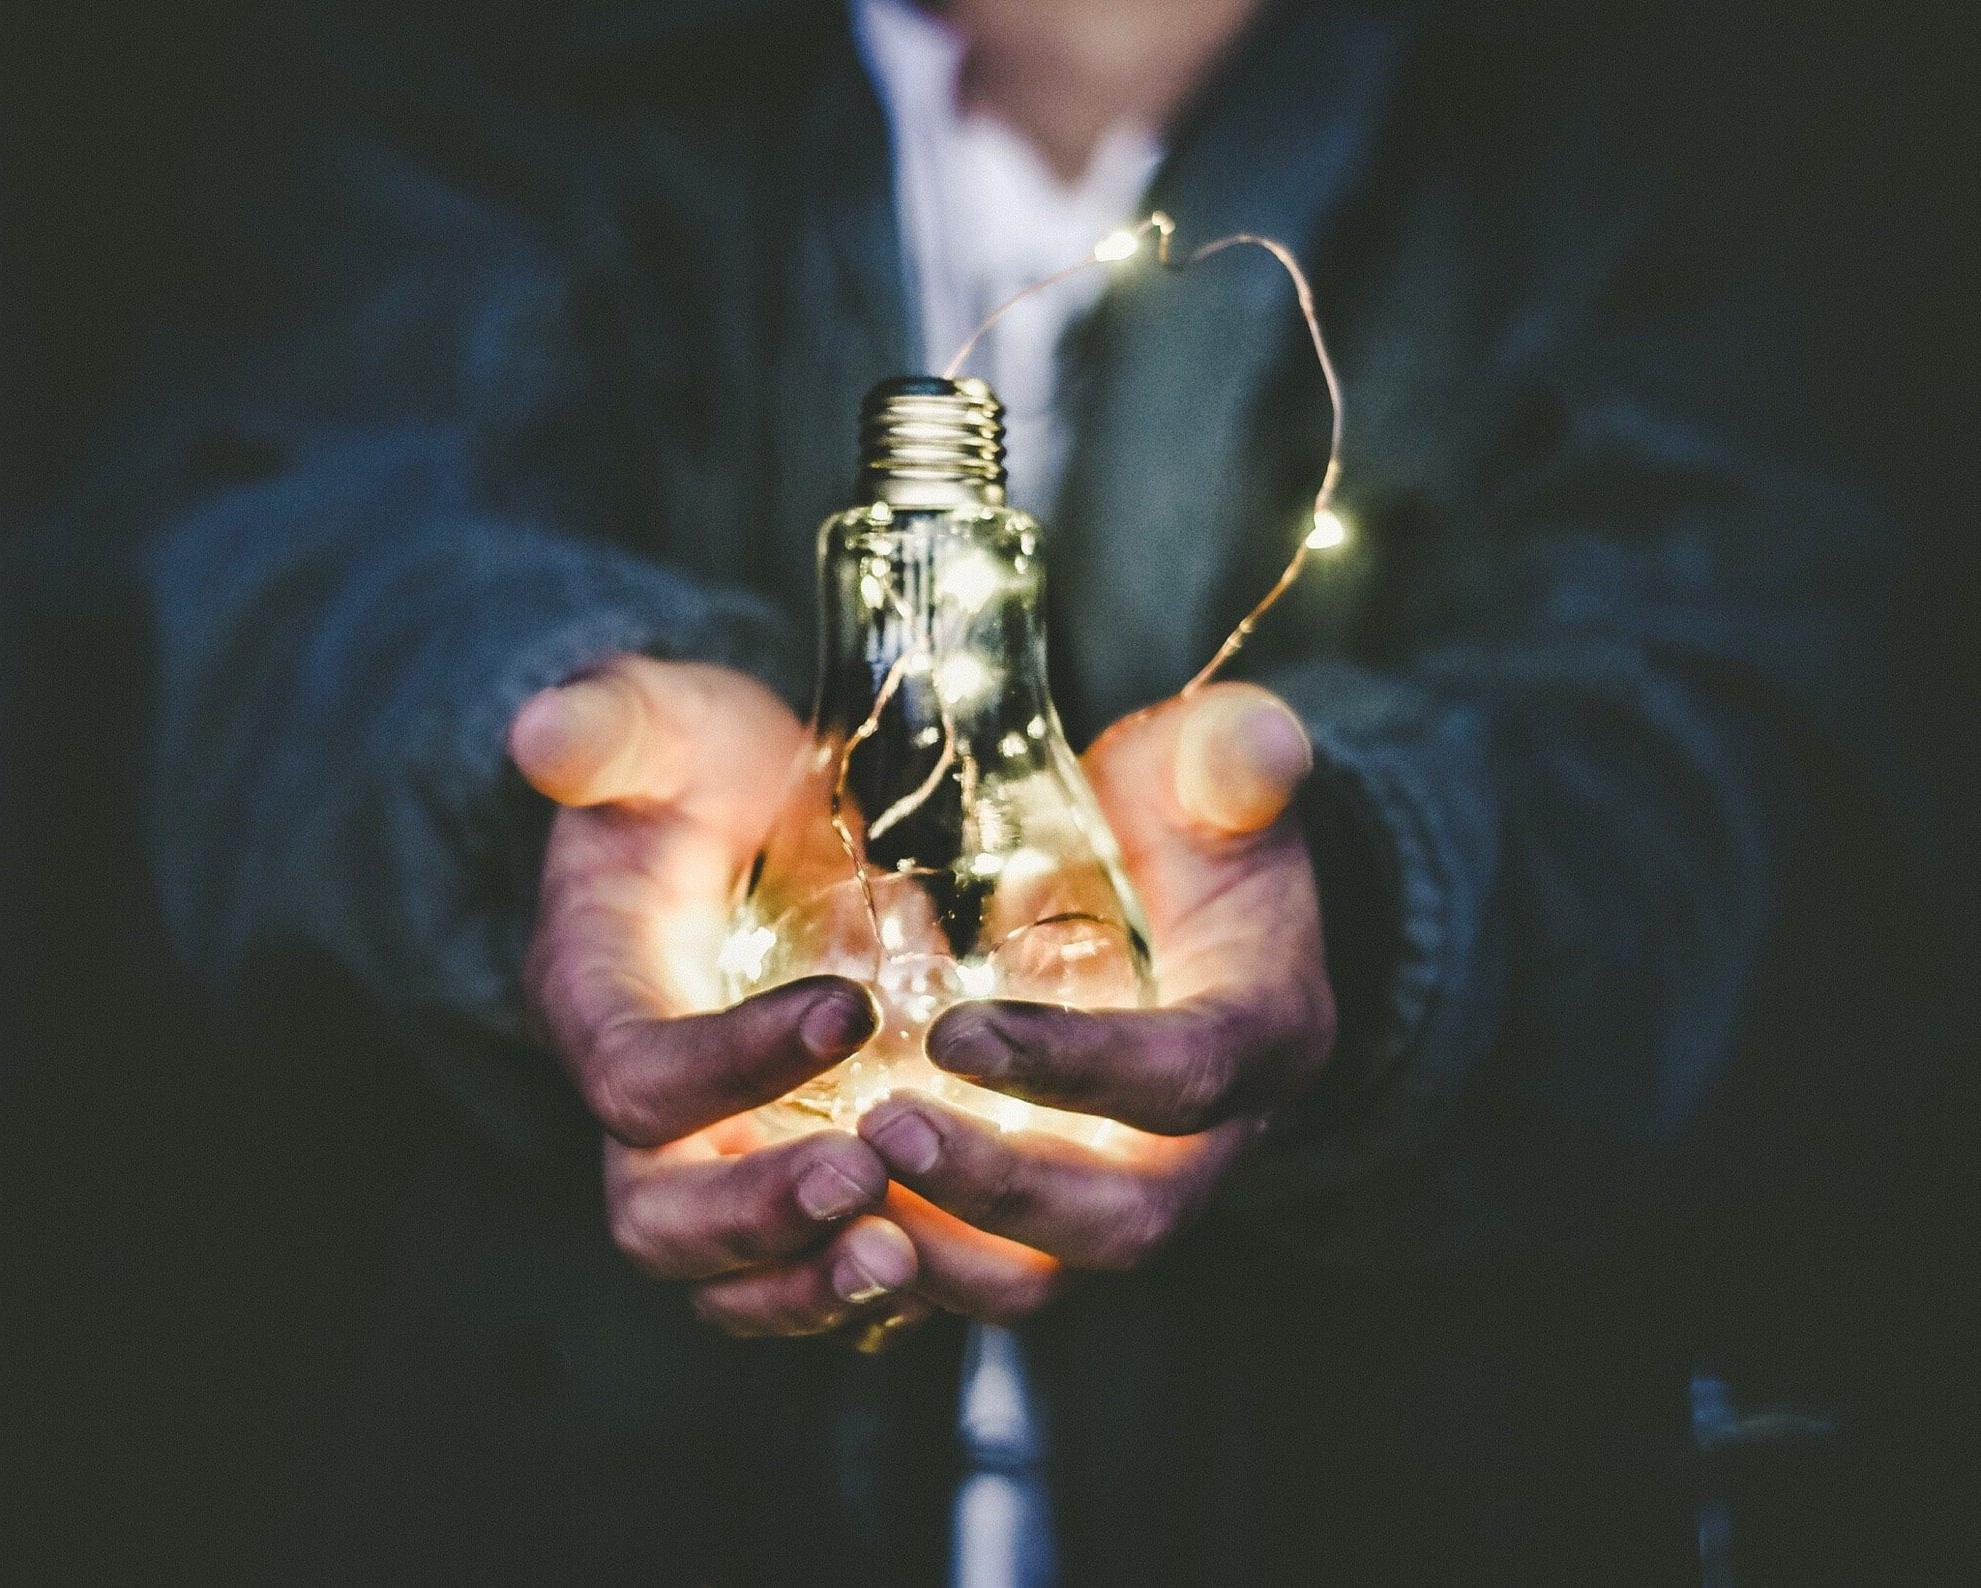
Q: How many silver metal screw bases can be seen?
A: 1